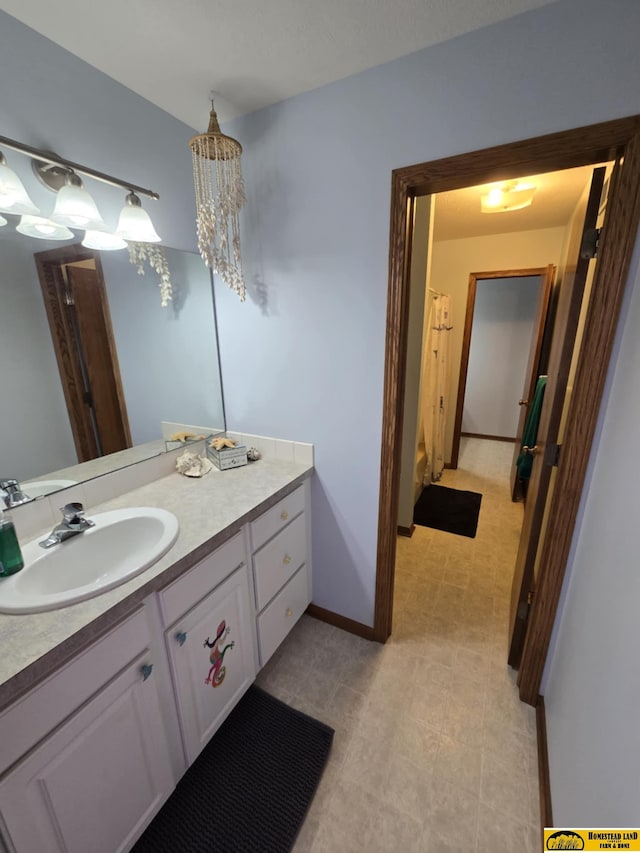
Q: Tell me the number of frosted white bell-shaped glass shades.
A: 3